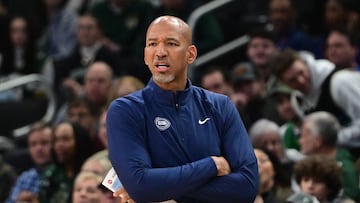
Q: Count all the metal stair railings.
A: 2